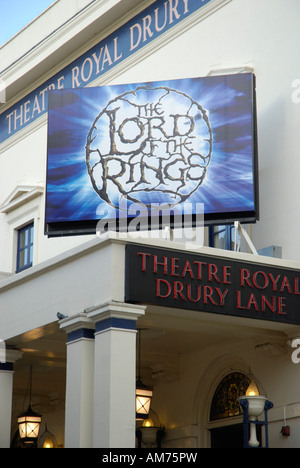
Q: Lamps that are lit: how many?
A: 5